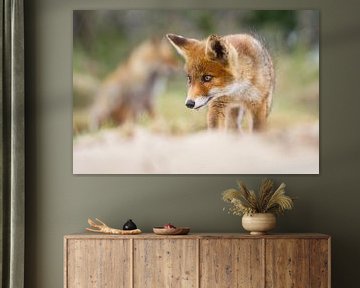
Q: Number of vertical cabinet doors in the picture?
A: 4